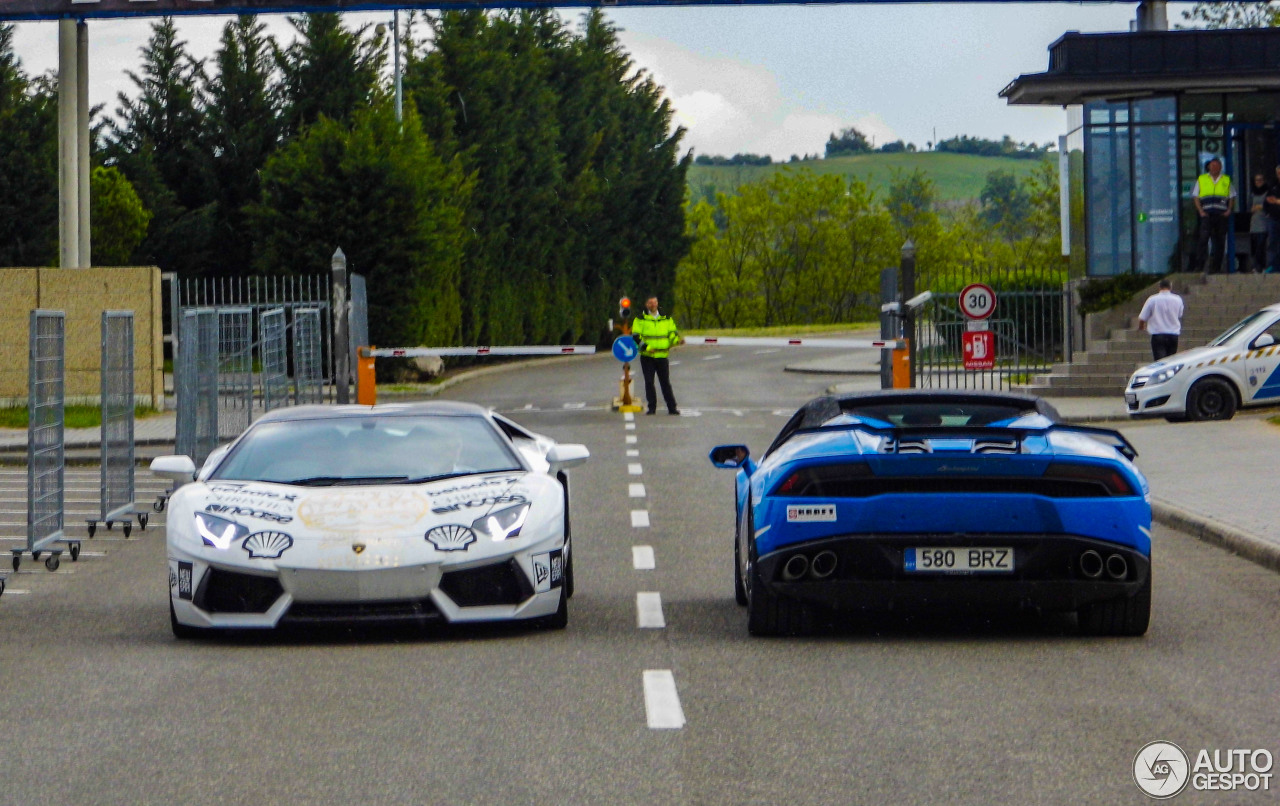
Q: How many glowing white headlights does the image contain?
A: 2